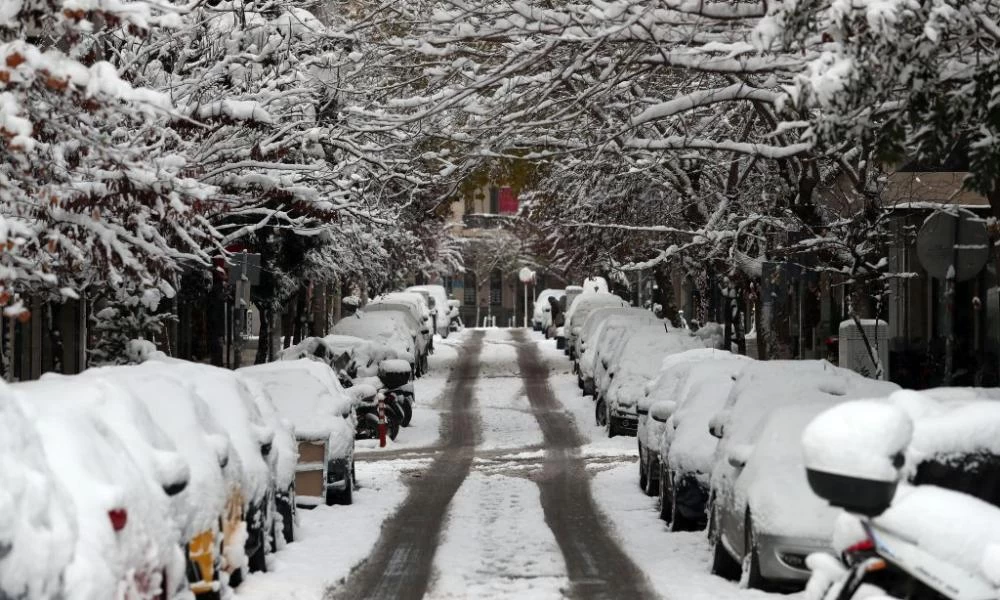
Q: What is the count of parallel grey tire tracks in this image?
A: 2